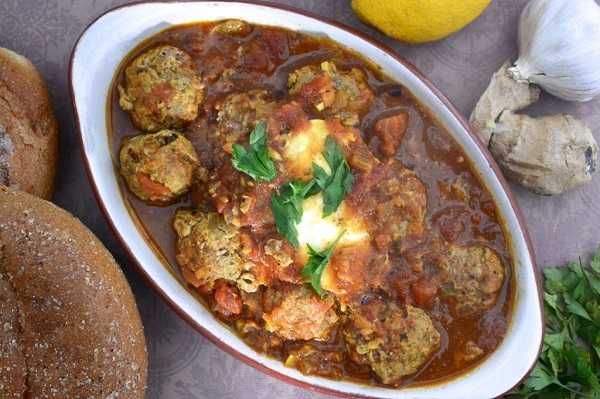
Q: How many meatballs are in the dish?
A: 9